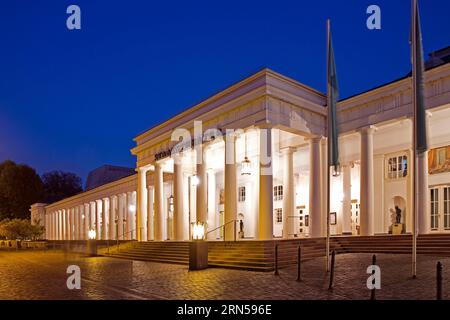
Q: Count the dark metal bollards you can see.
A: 5